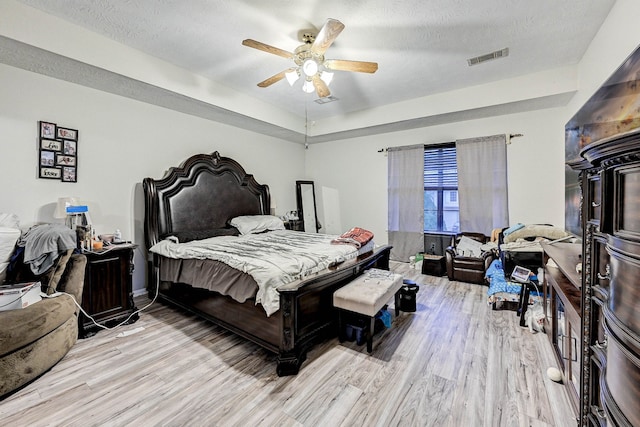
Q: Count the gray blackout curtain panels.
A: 2